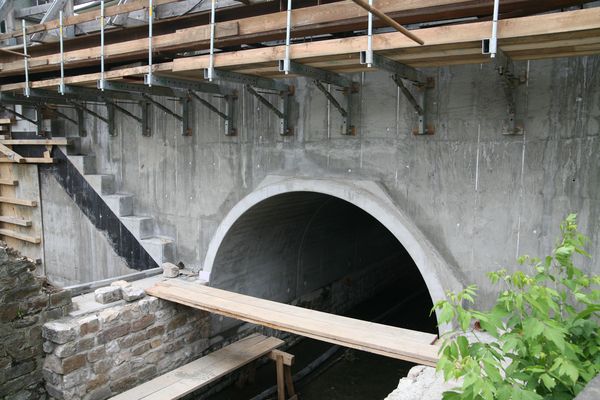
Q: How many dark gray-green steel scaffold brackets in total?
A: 10